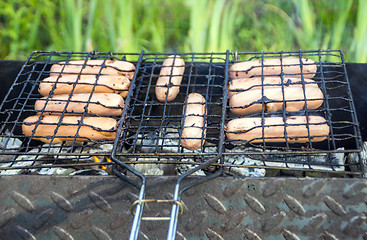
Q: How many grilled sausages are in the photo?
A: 10